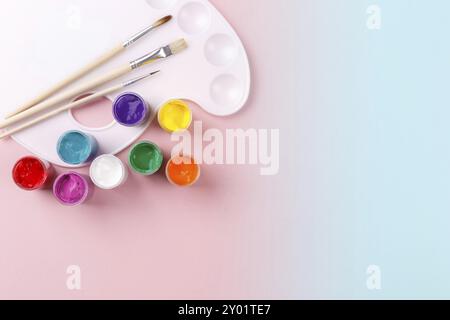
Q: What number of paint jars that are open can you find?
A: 8